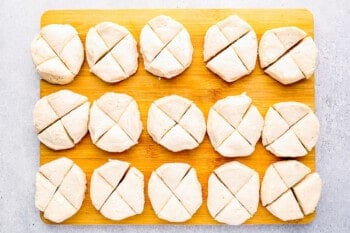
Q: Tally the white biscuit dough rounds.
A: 15